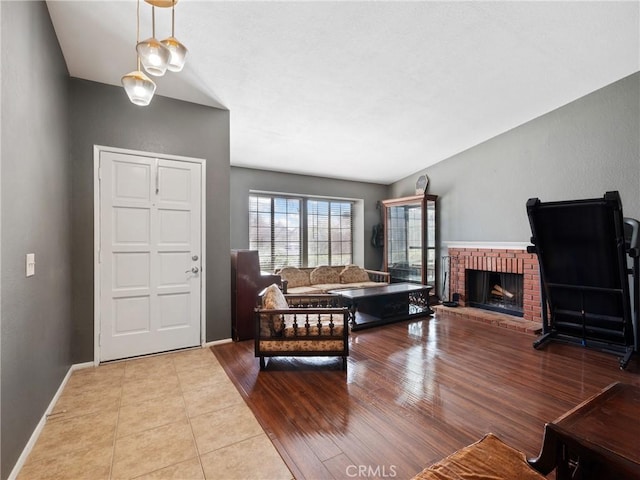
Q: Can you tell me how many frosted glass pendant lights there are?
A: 3